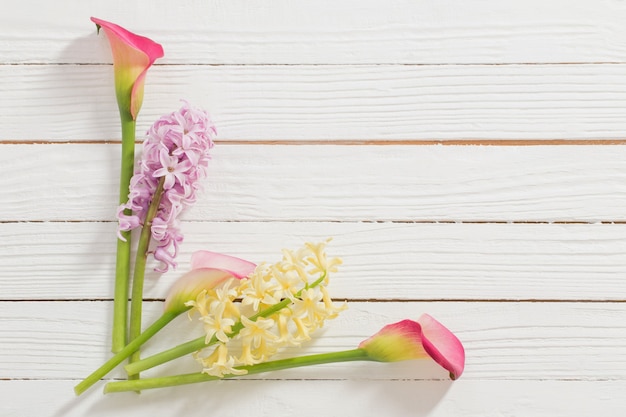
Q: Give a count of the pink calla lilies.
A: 3